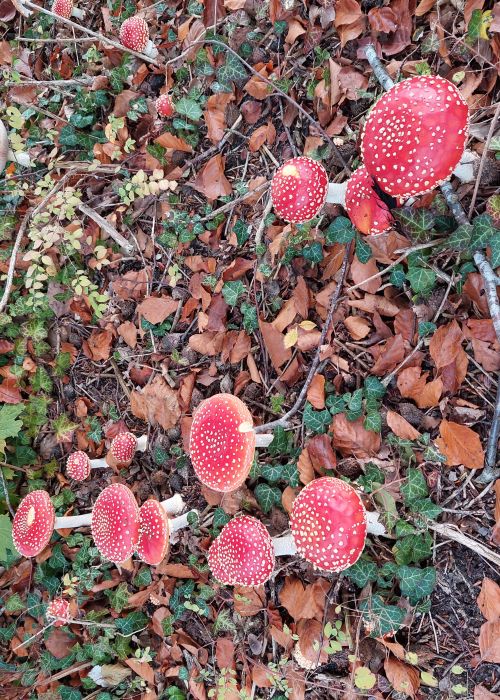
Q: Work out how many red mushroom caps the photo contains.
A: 15